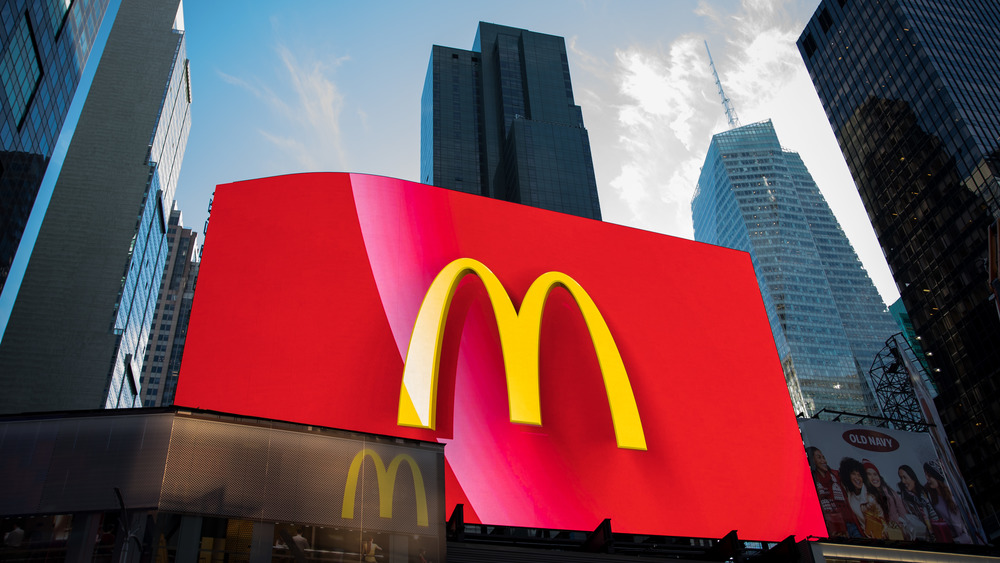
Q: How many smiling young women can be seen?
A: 5